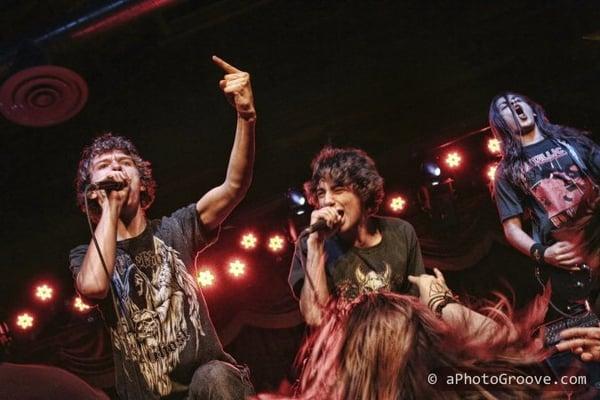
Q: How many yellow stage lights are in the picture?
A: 11